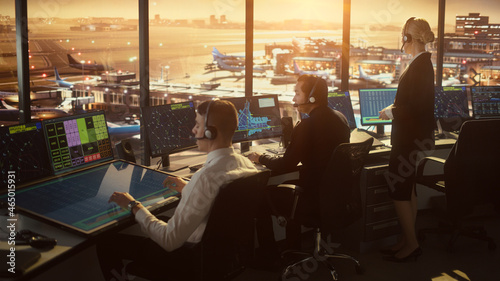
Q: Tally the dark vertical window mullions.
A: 5